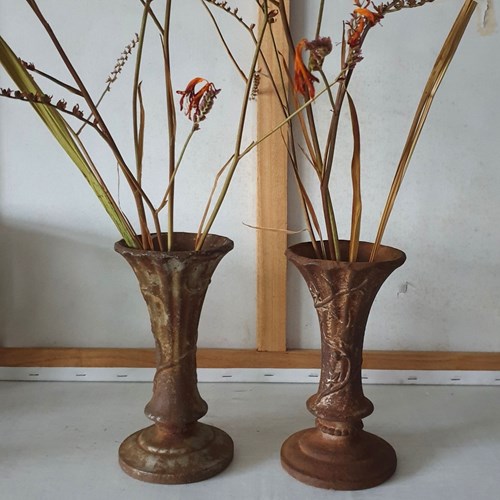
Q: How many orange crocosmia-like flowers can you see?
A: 3